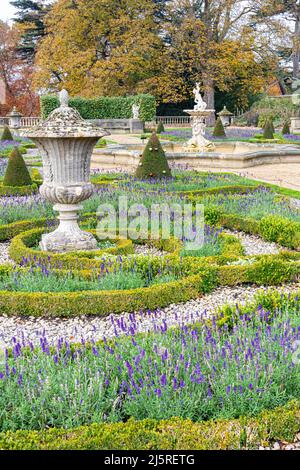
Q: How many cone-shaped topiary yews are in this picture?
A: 7